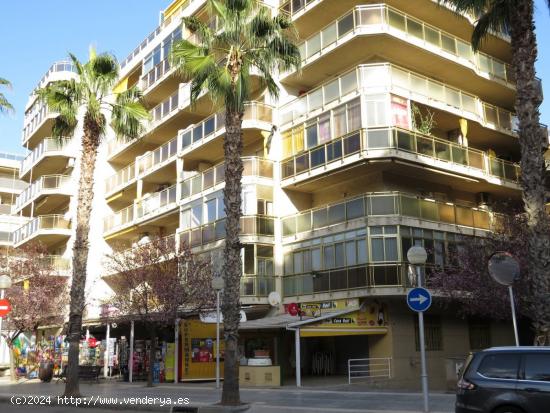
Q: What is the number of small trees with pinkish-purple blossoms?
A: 3